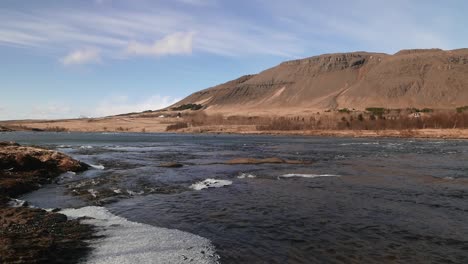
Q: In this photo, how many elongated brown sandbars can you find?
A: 1